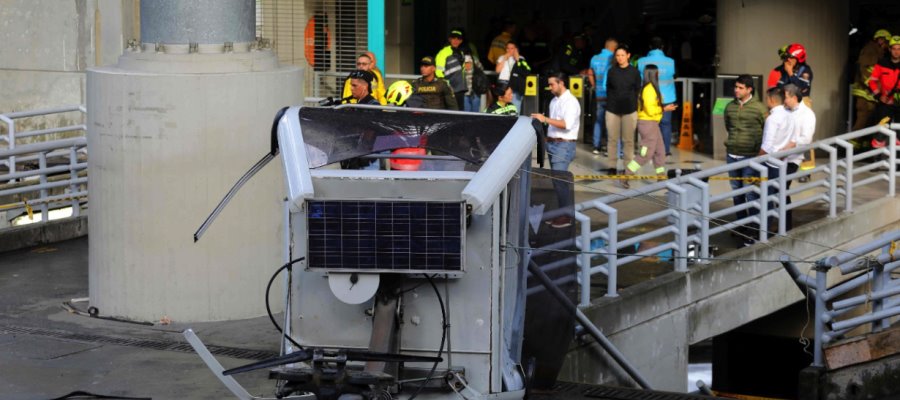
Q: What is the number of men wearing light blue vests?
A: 2